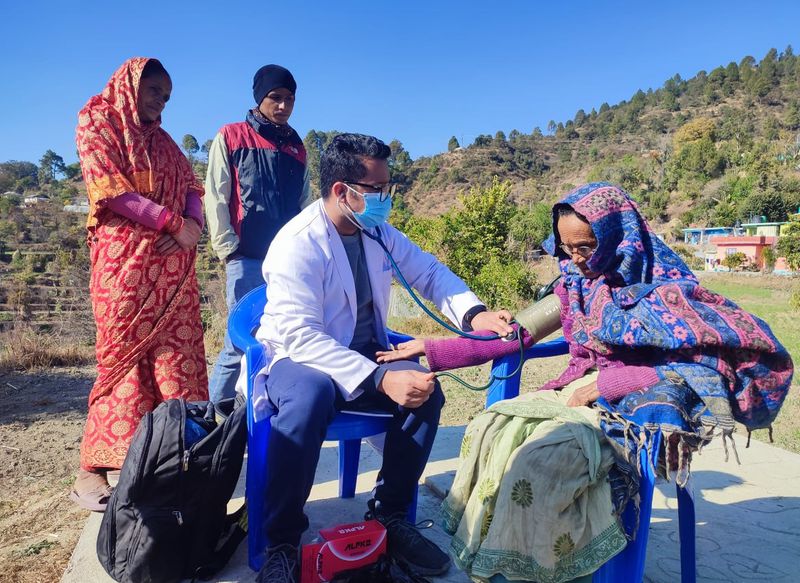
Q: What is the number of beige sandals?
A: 1